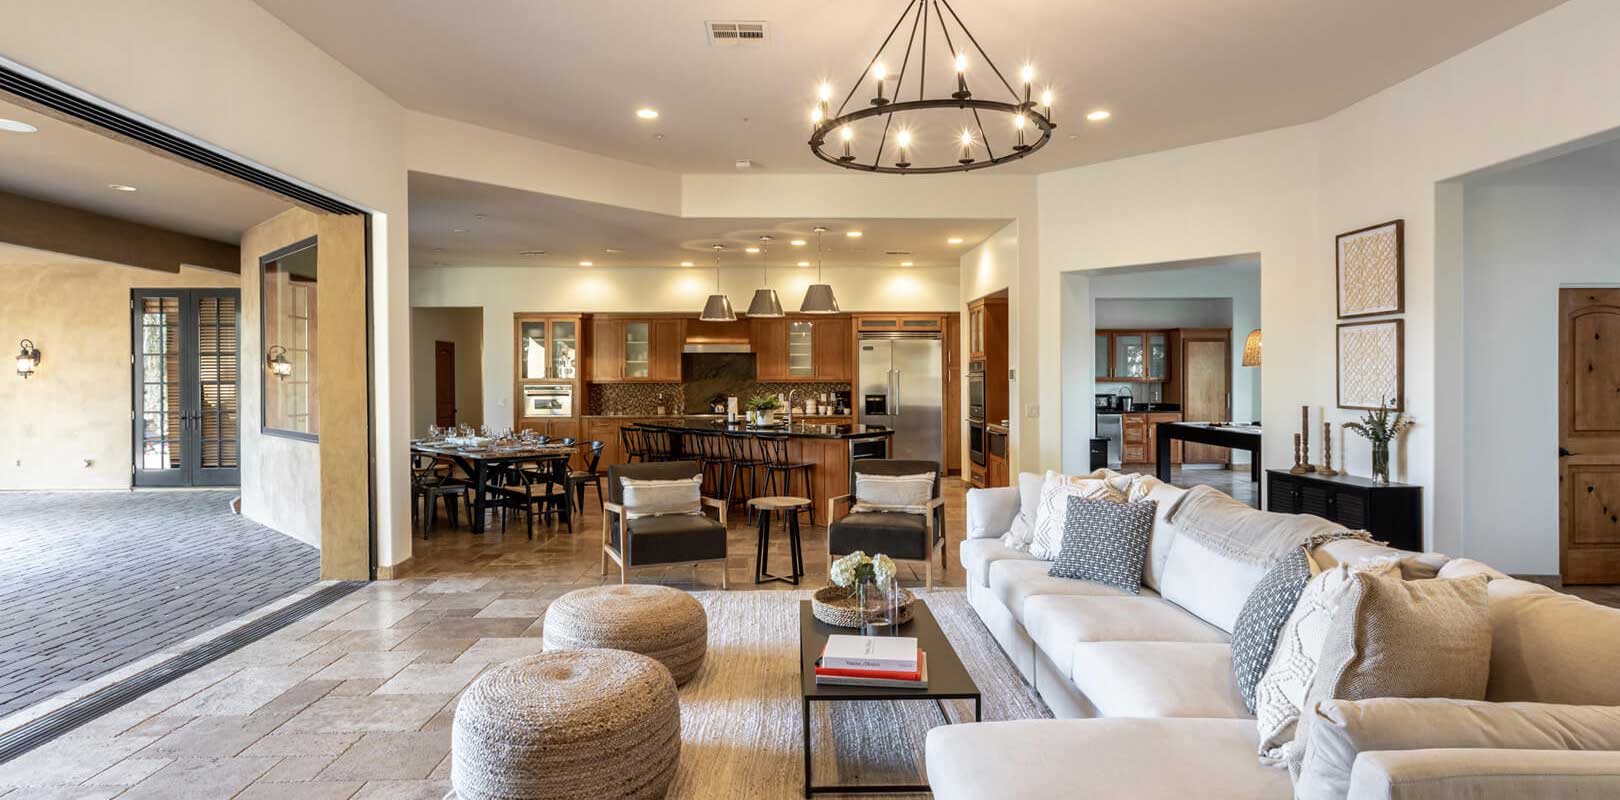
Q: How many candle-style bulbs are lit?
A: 10